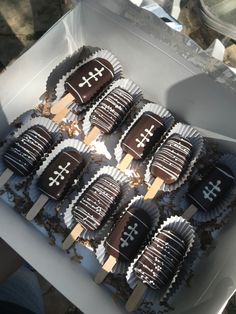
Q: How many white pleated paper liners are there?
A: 10